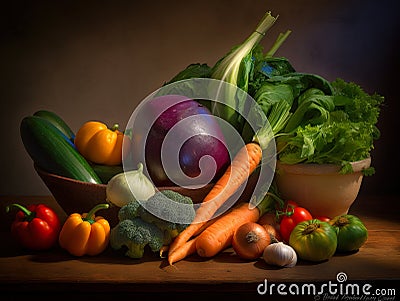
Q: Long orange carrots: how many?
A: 3